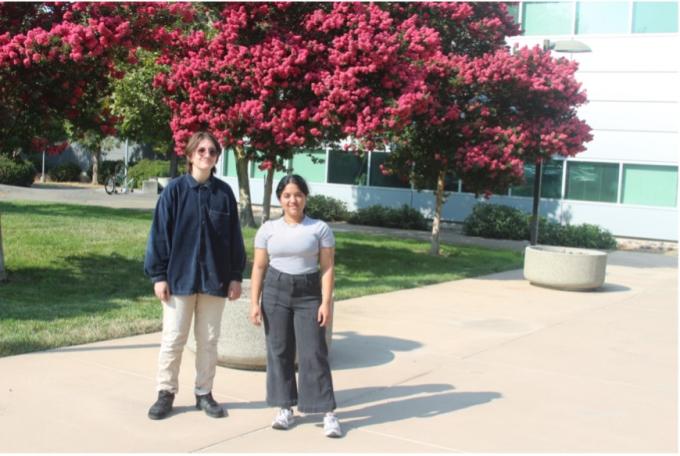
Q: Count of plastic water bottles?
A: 0